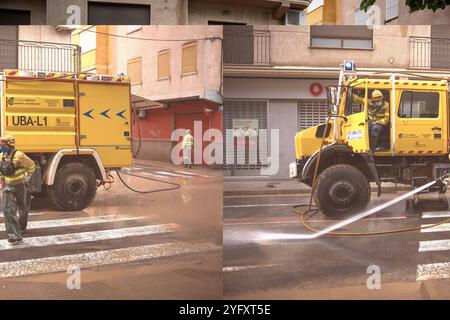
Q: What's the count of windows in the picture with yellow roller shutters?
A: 3